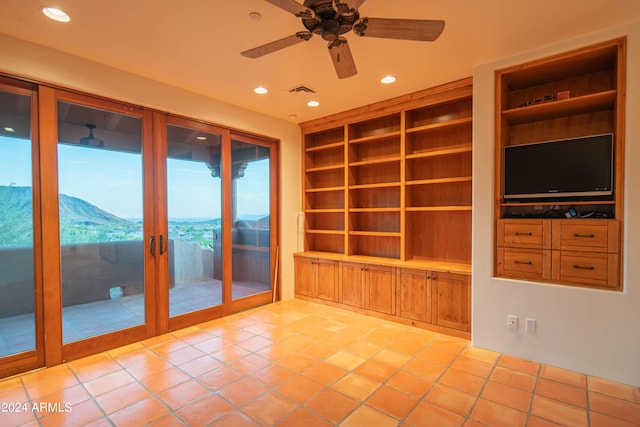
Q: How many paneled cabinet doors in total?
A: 6